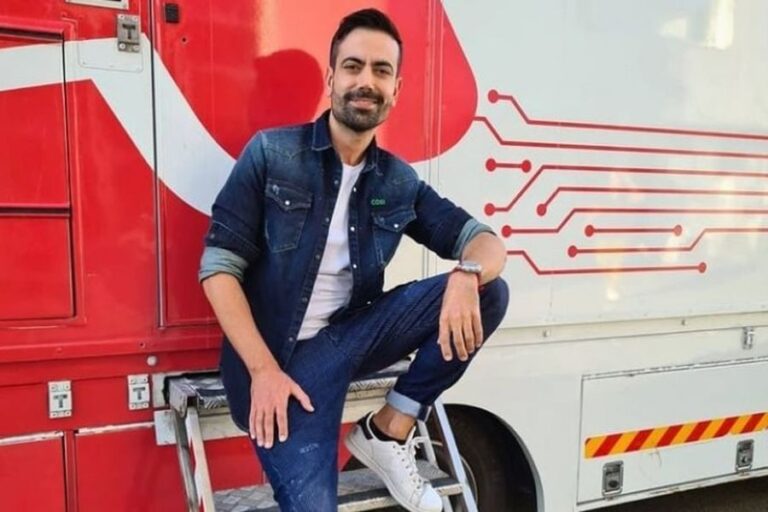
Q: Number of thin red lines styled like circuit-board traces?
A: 9